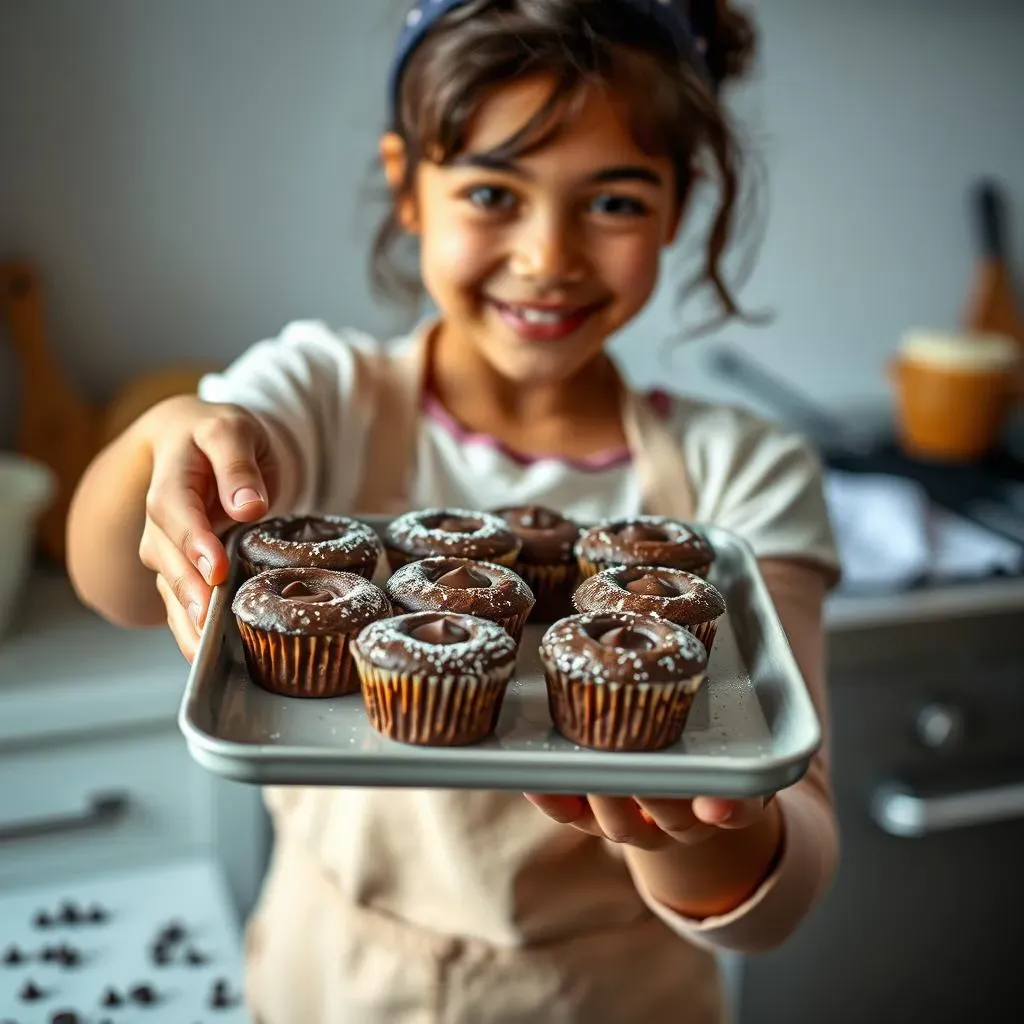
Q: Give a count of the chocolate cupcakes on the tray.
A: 9